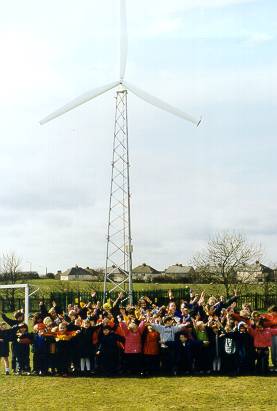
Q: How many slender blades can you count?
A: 3